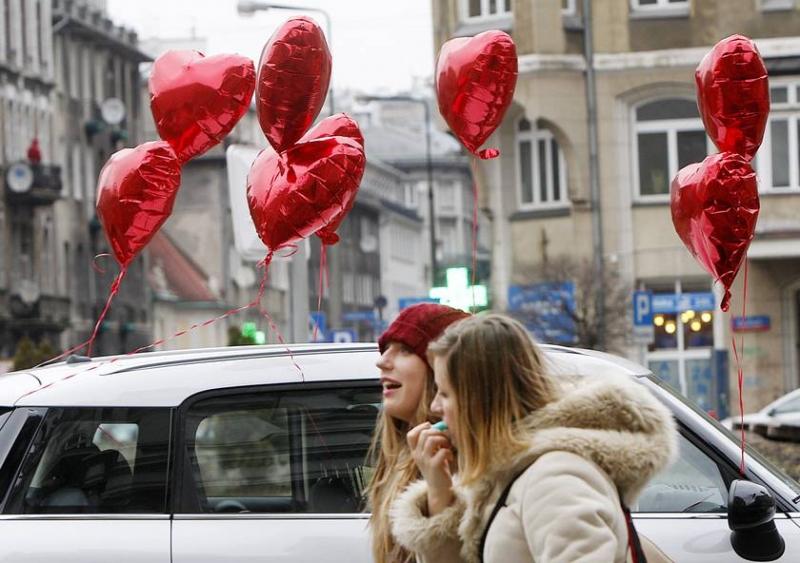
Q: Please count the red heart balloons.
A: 8